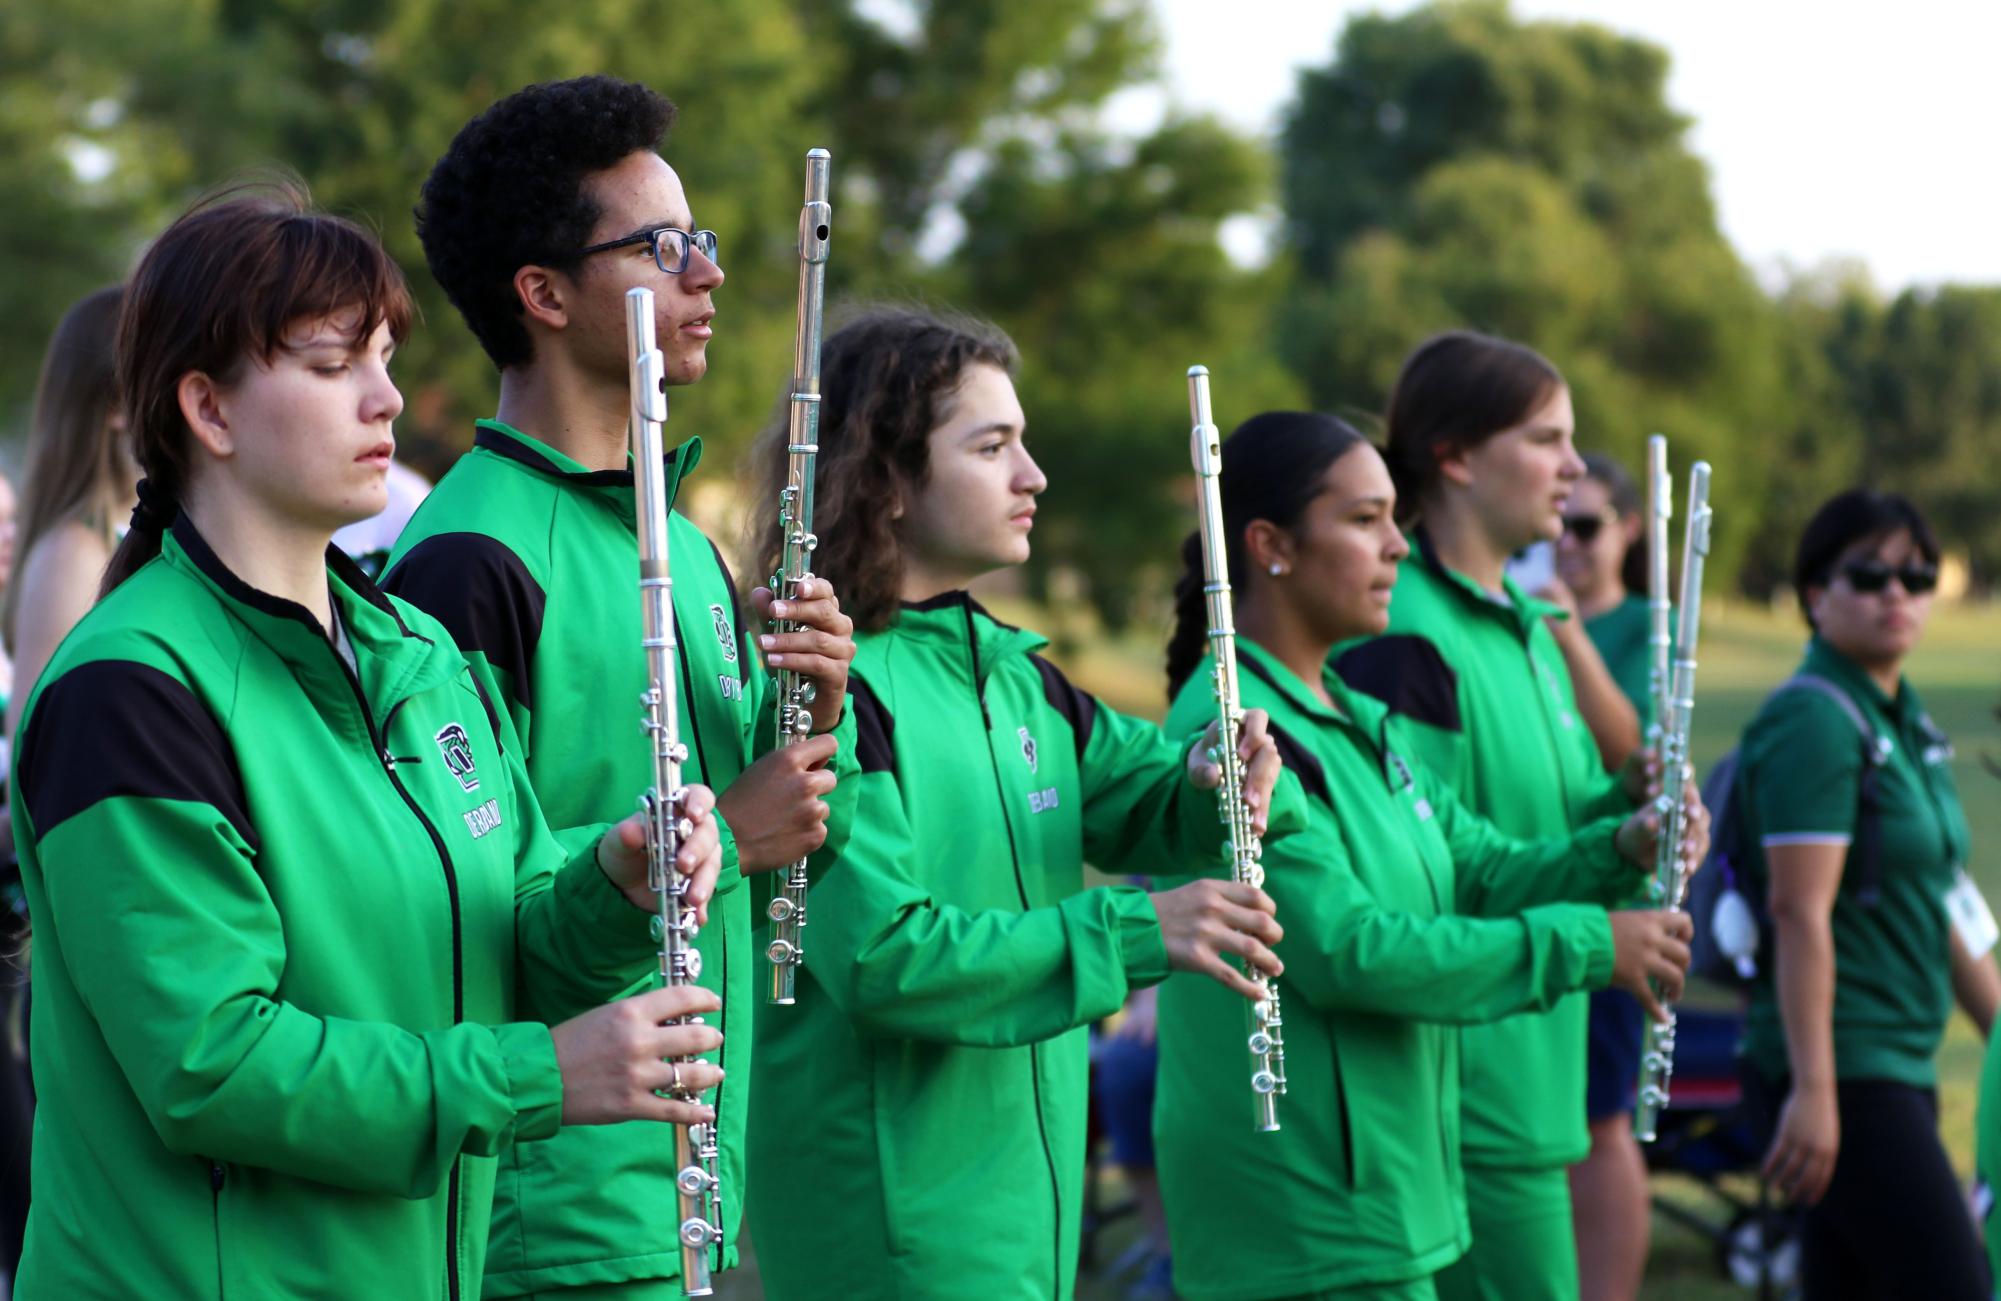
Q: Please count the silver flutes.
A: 5